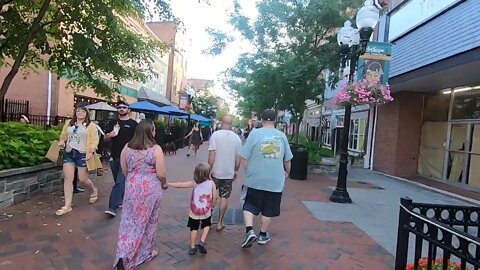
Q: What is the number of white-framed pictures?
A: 0